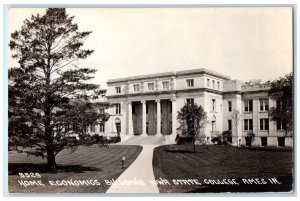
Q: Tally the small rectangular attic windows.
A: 8